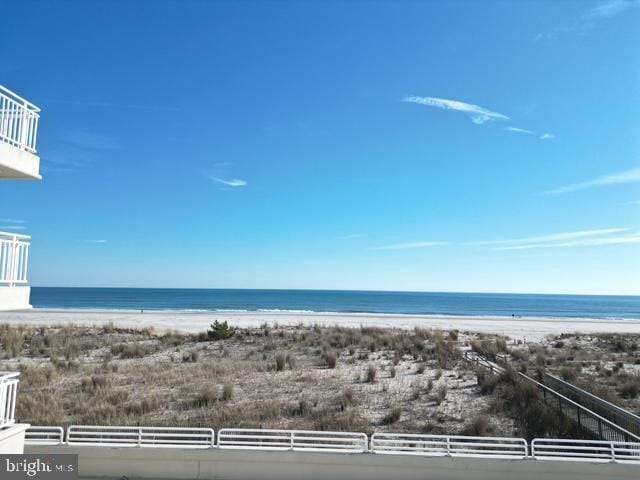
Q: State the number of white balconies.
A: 3